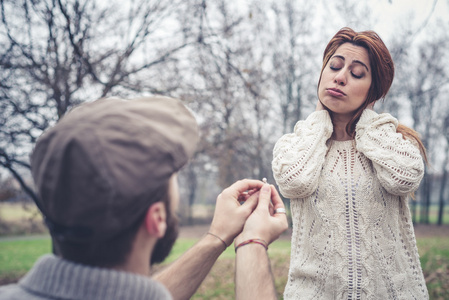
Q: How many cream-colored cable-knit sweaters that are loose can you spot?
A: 1